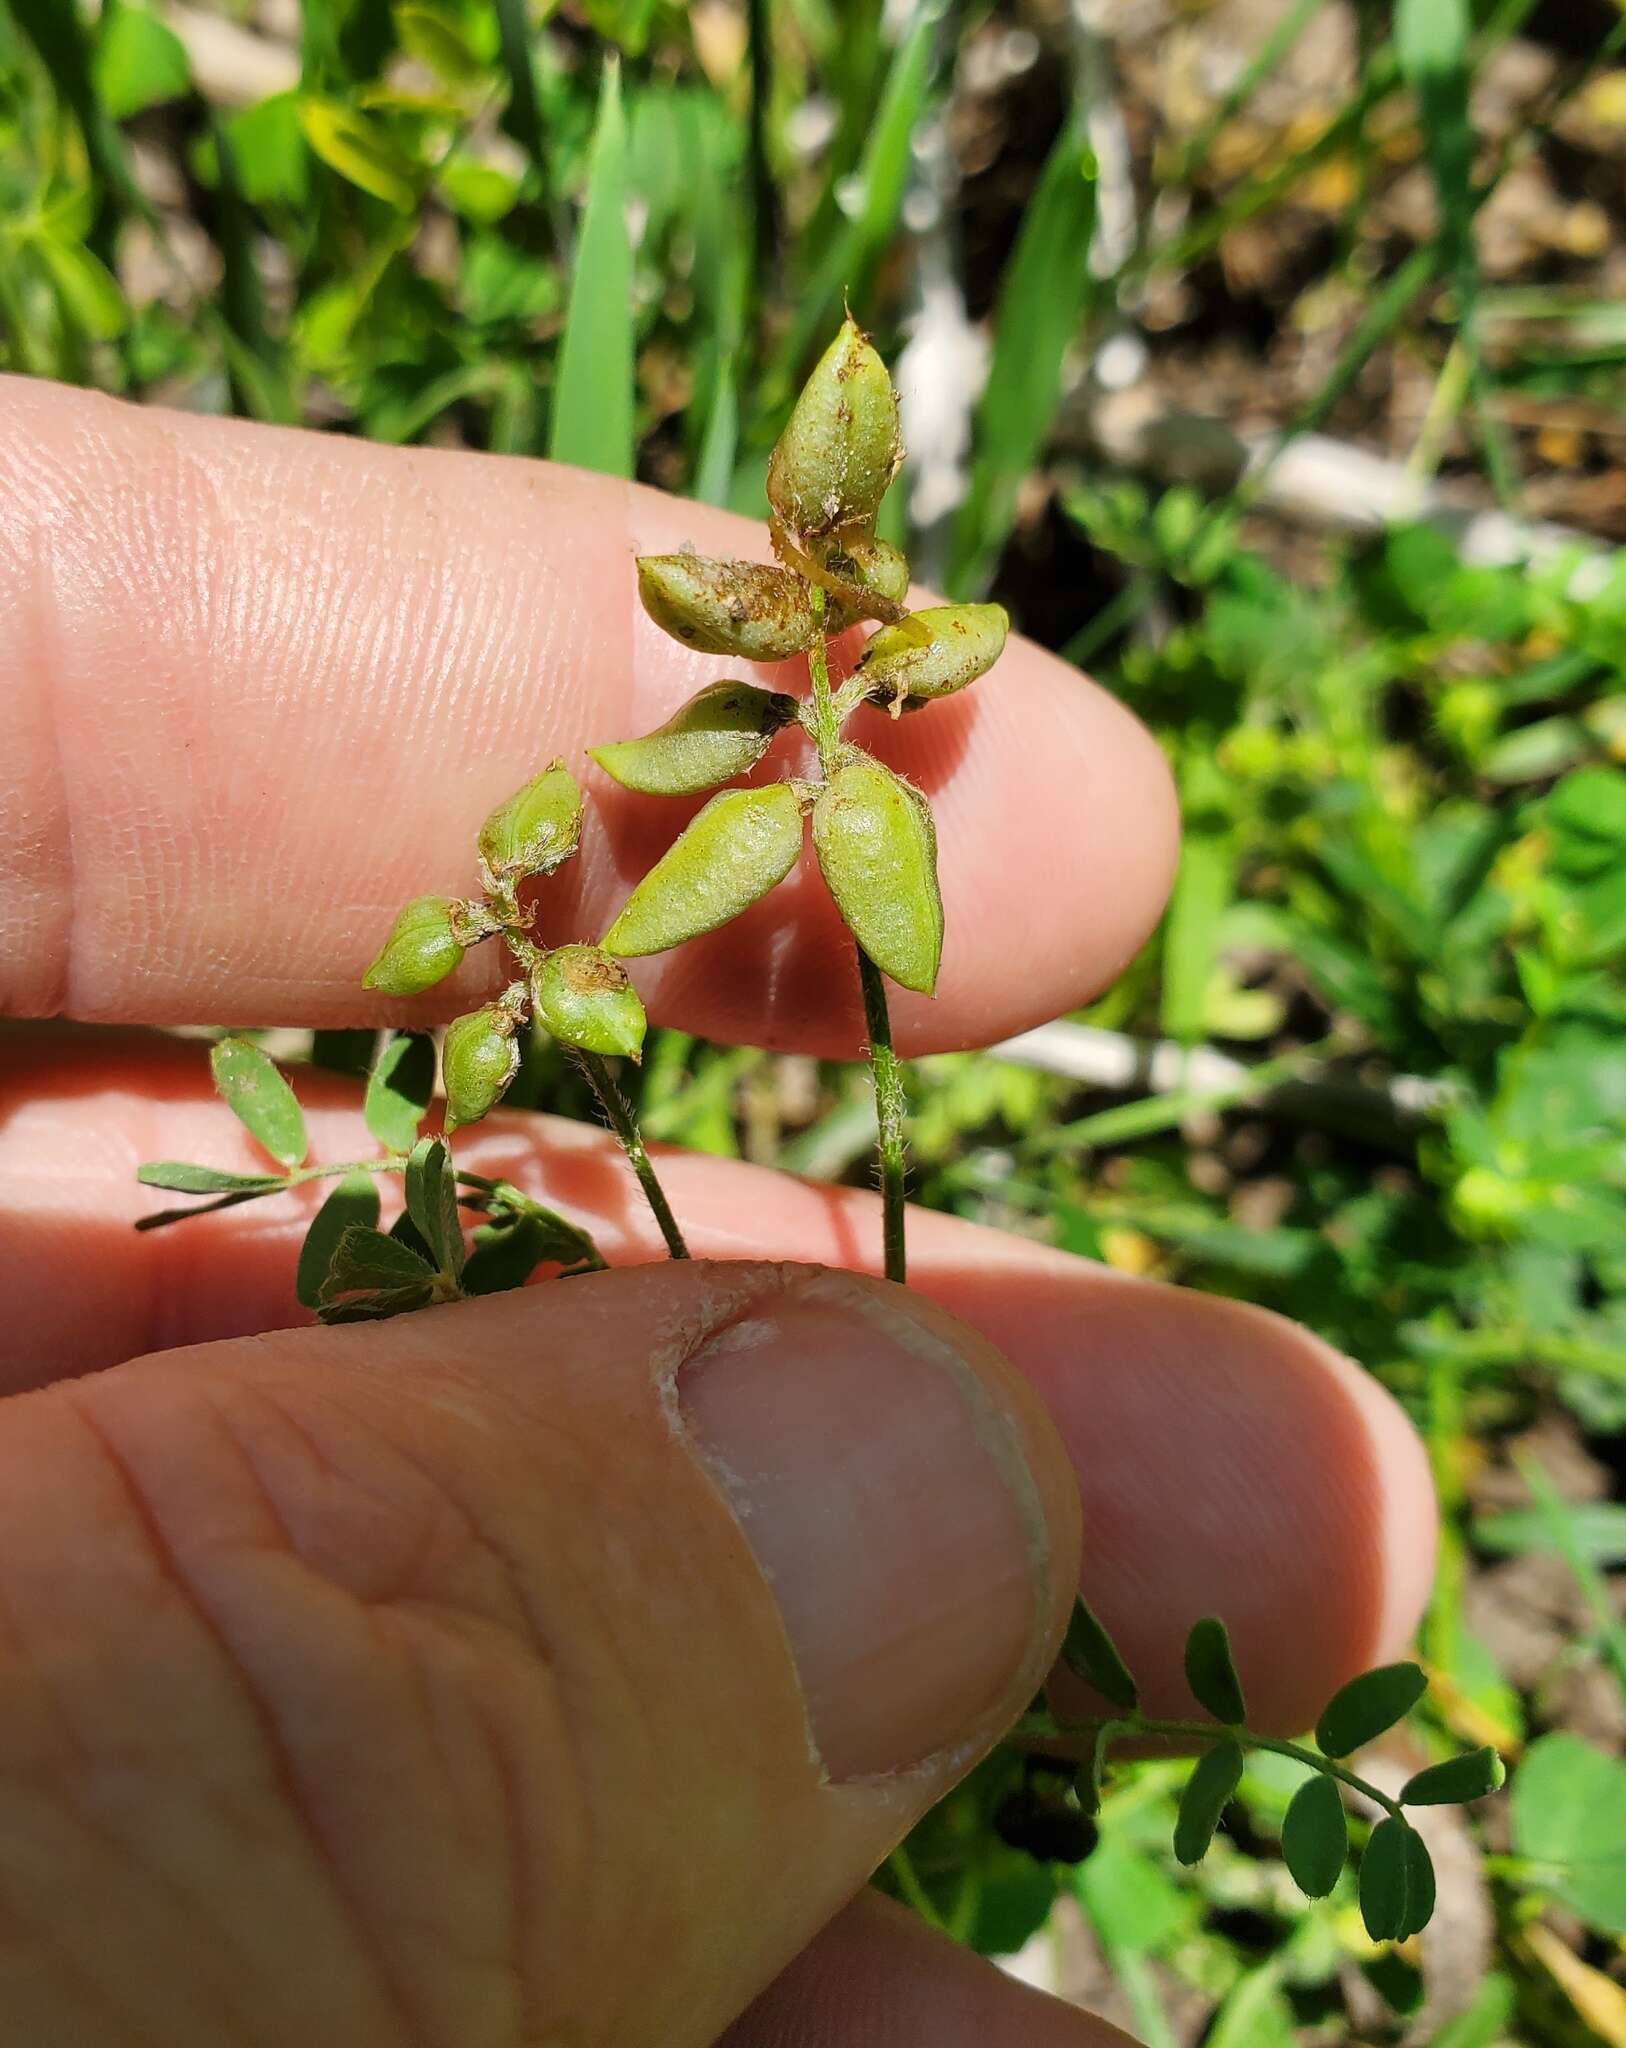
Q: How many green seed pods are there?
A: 11